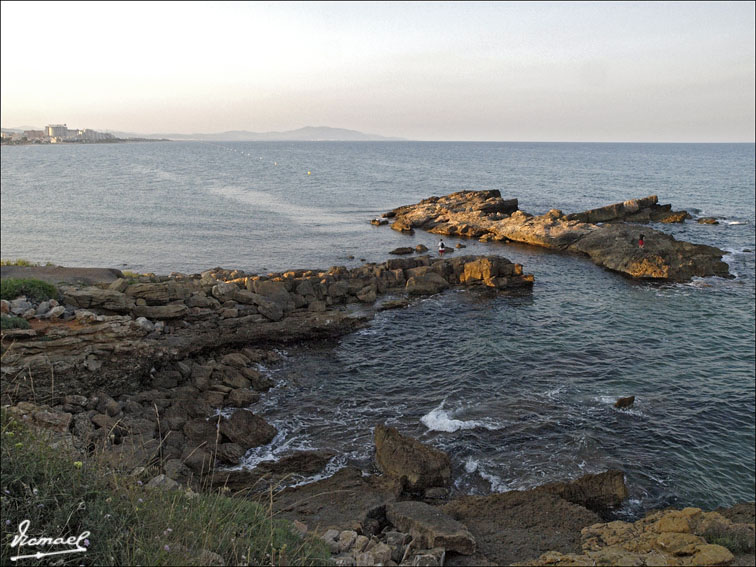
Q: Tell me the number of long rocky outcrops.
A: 2